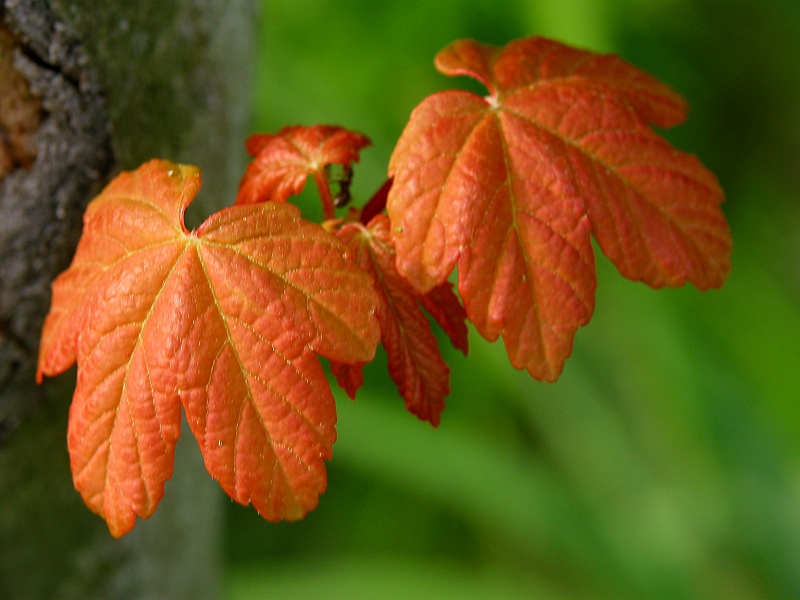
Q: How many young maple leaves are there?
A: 4